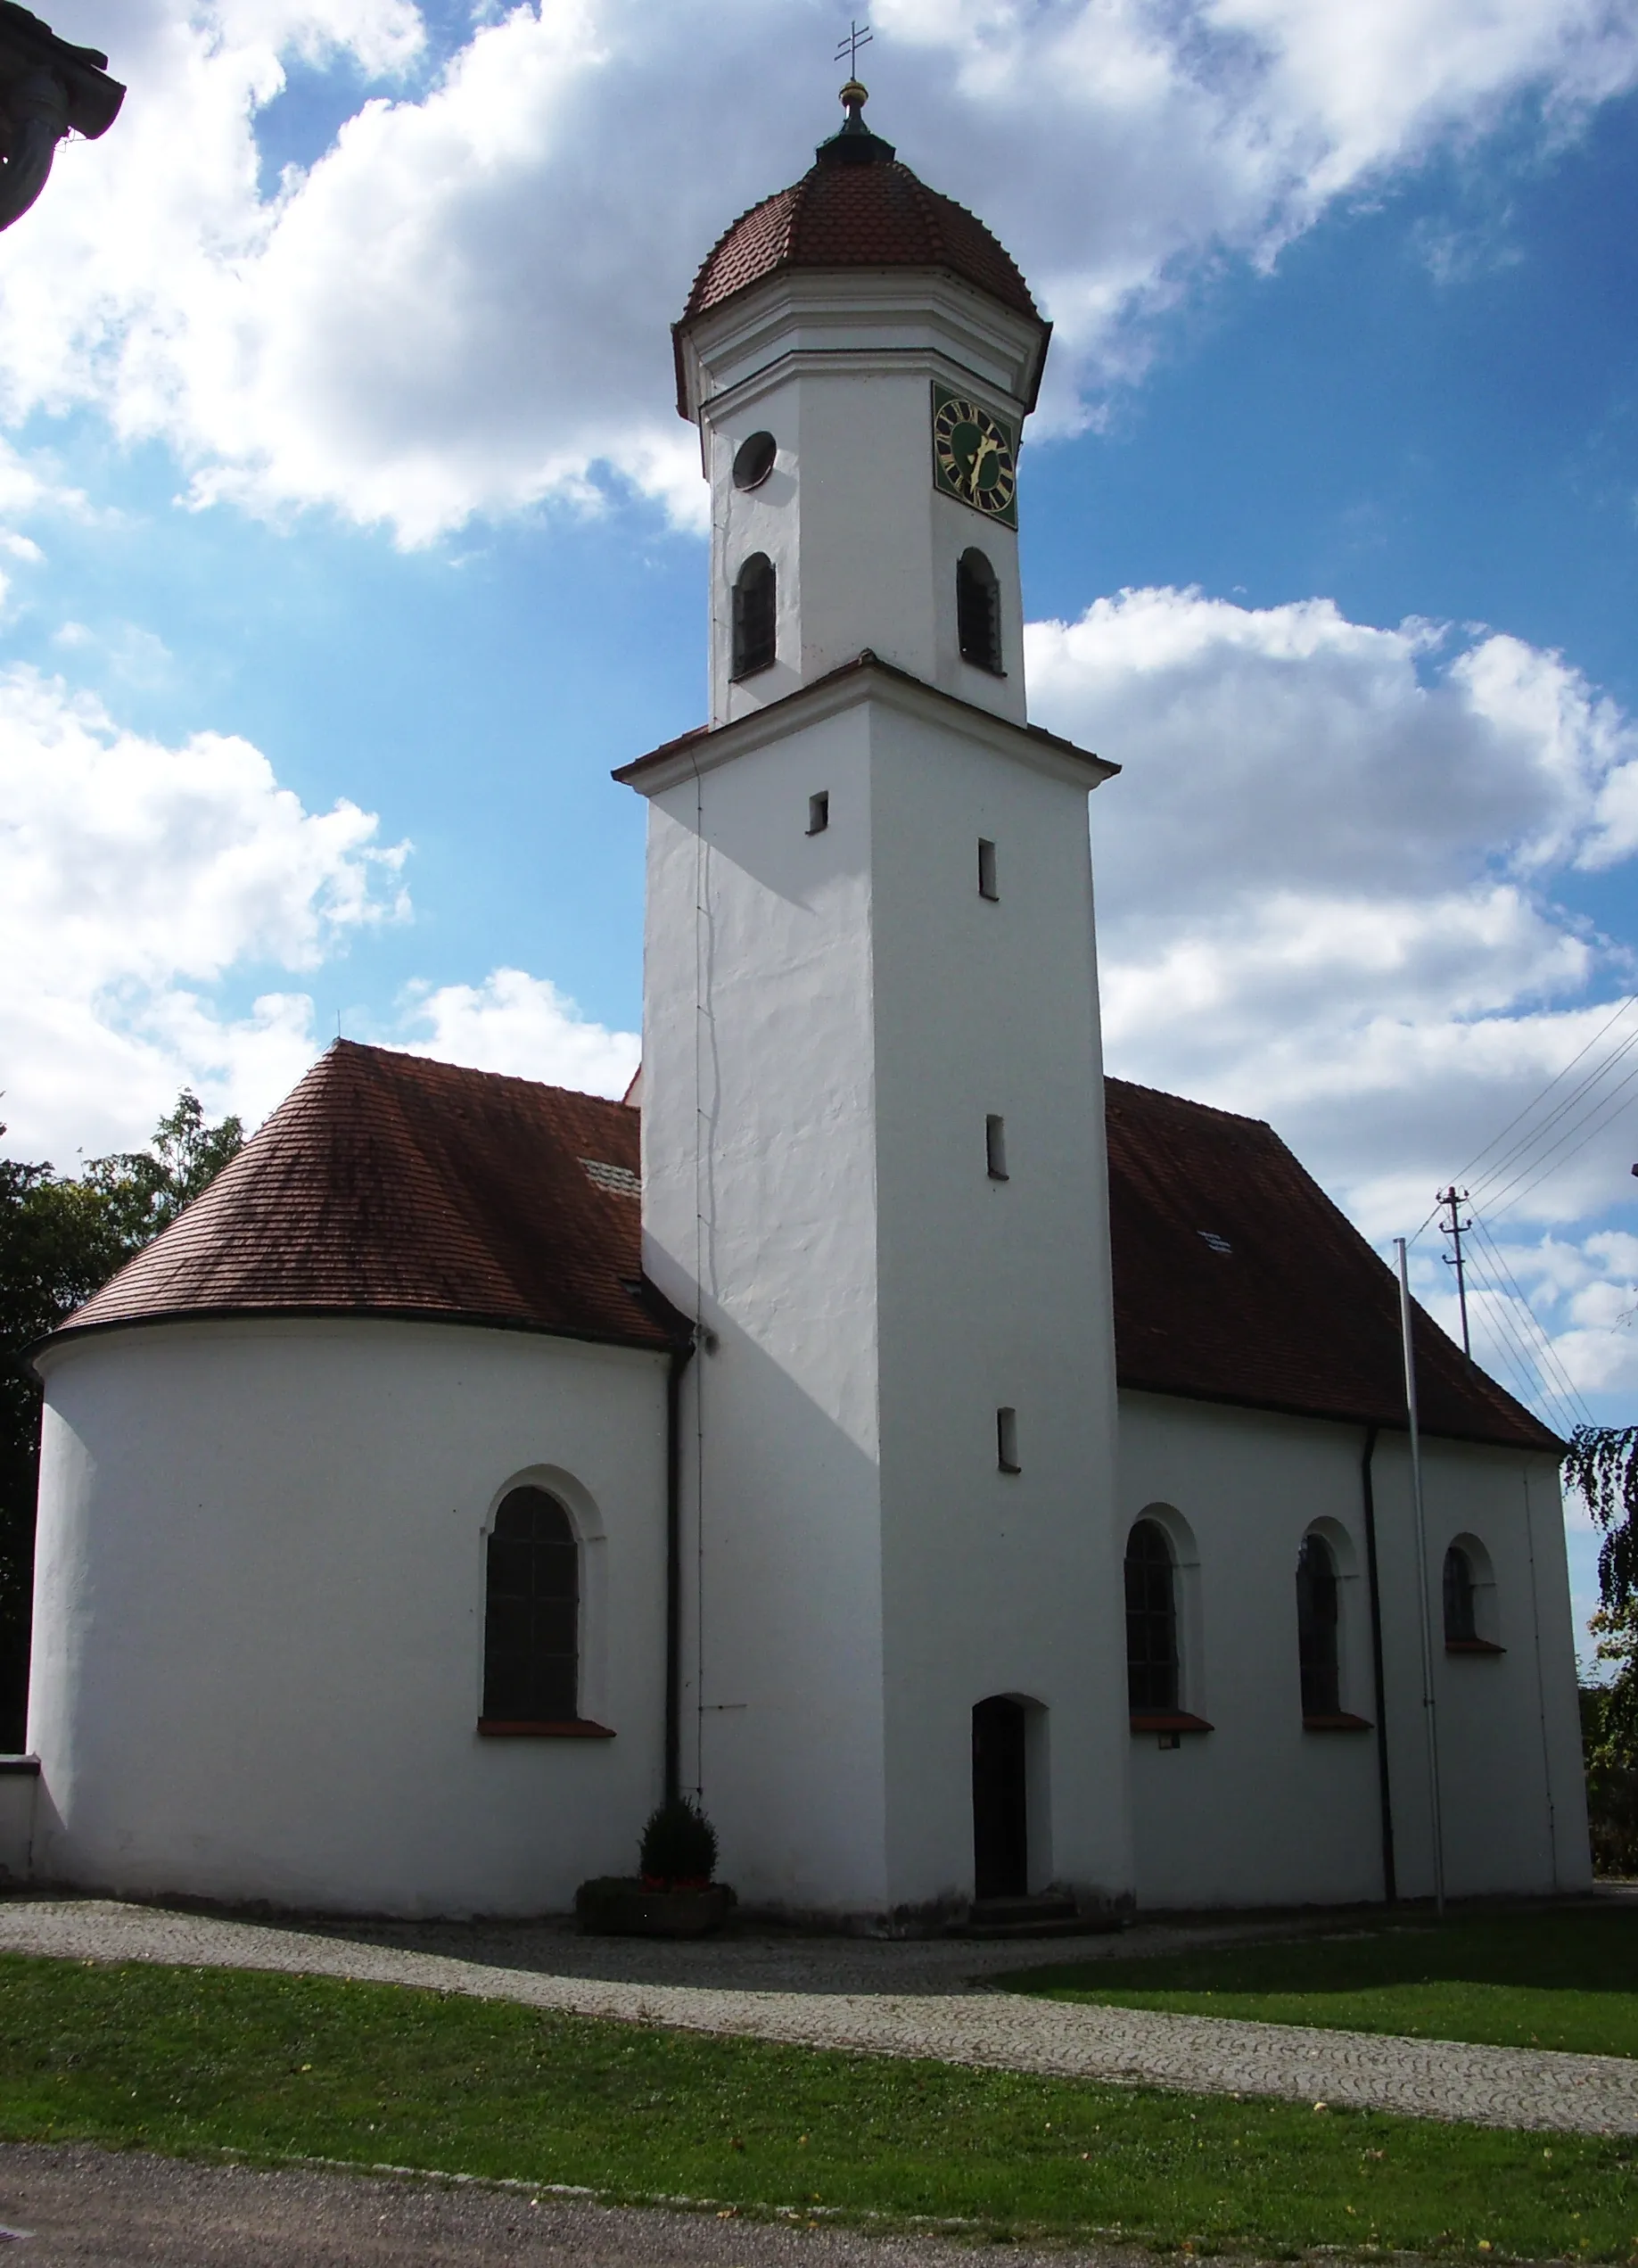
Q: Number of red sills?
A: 4